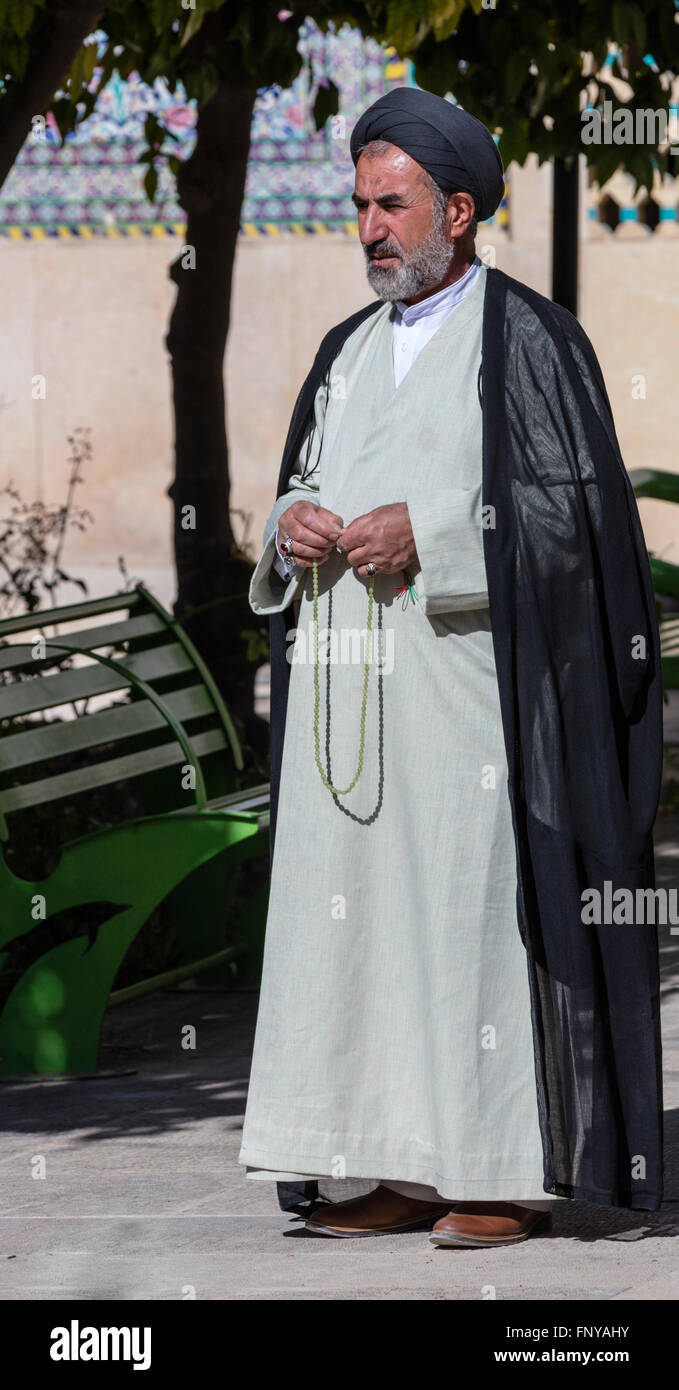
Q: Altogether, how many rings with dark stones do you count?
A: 2